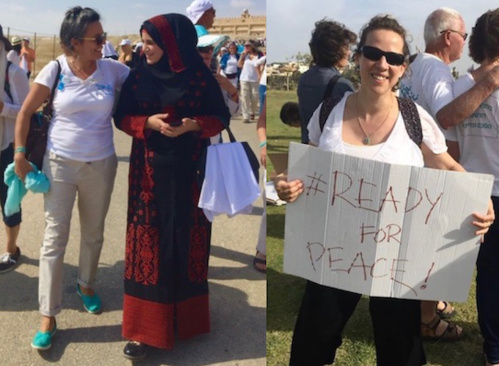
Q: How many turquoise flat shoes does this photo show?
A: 2